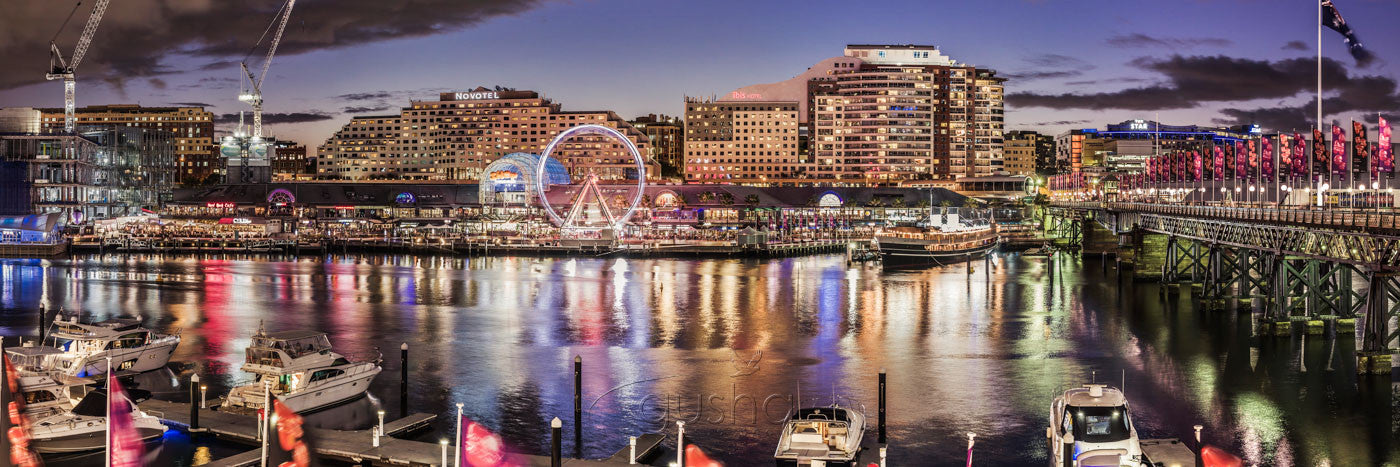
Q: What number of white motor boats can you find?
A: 6